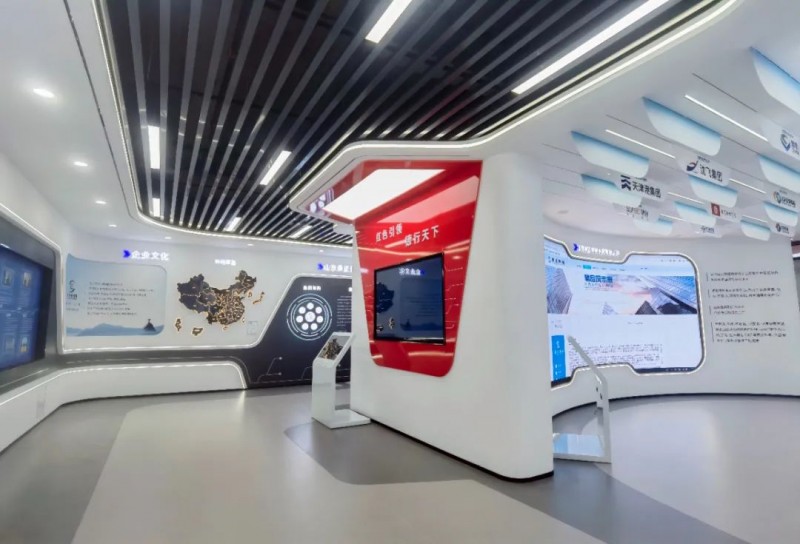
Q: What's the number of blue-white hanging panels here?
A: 10